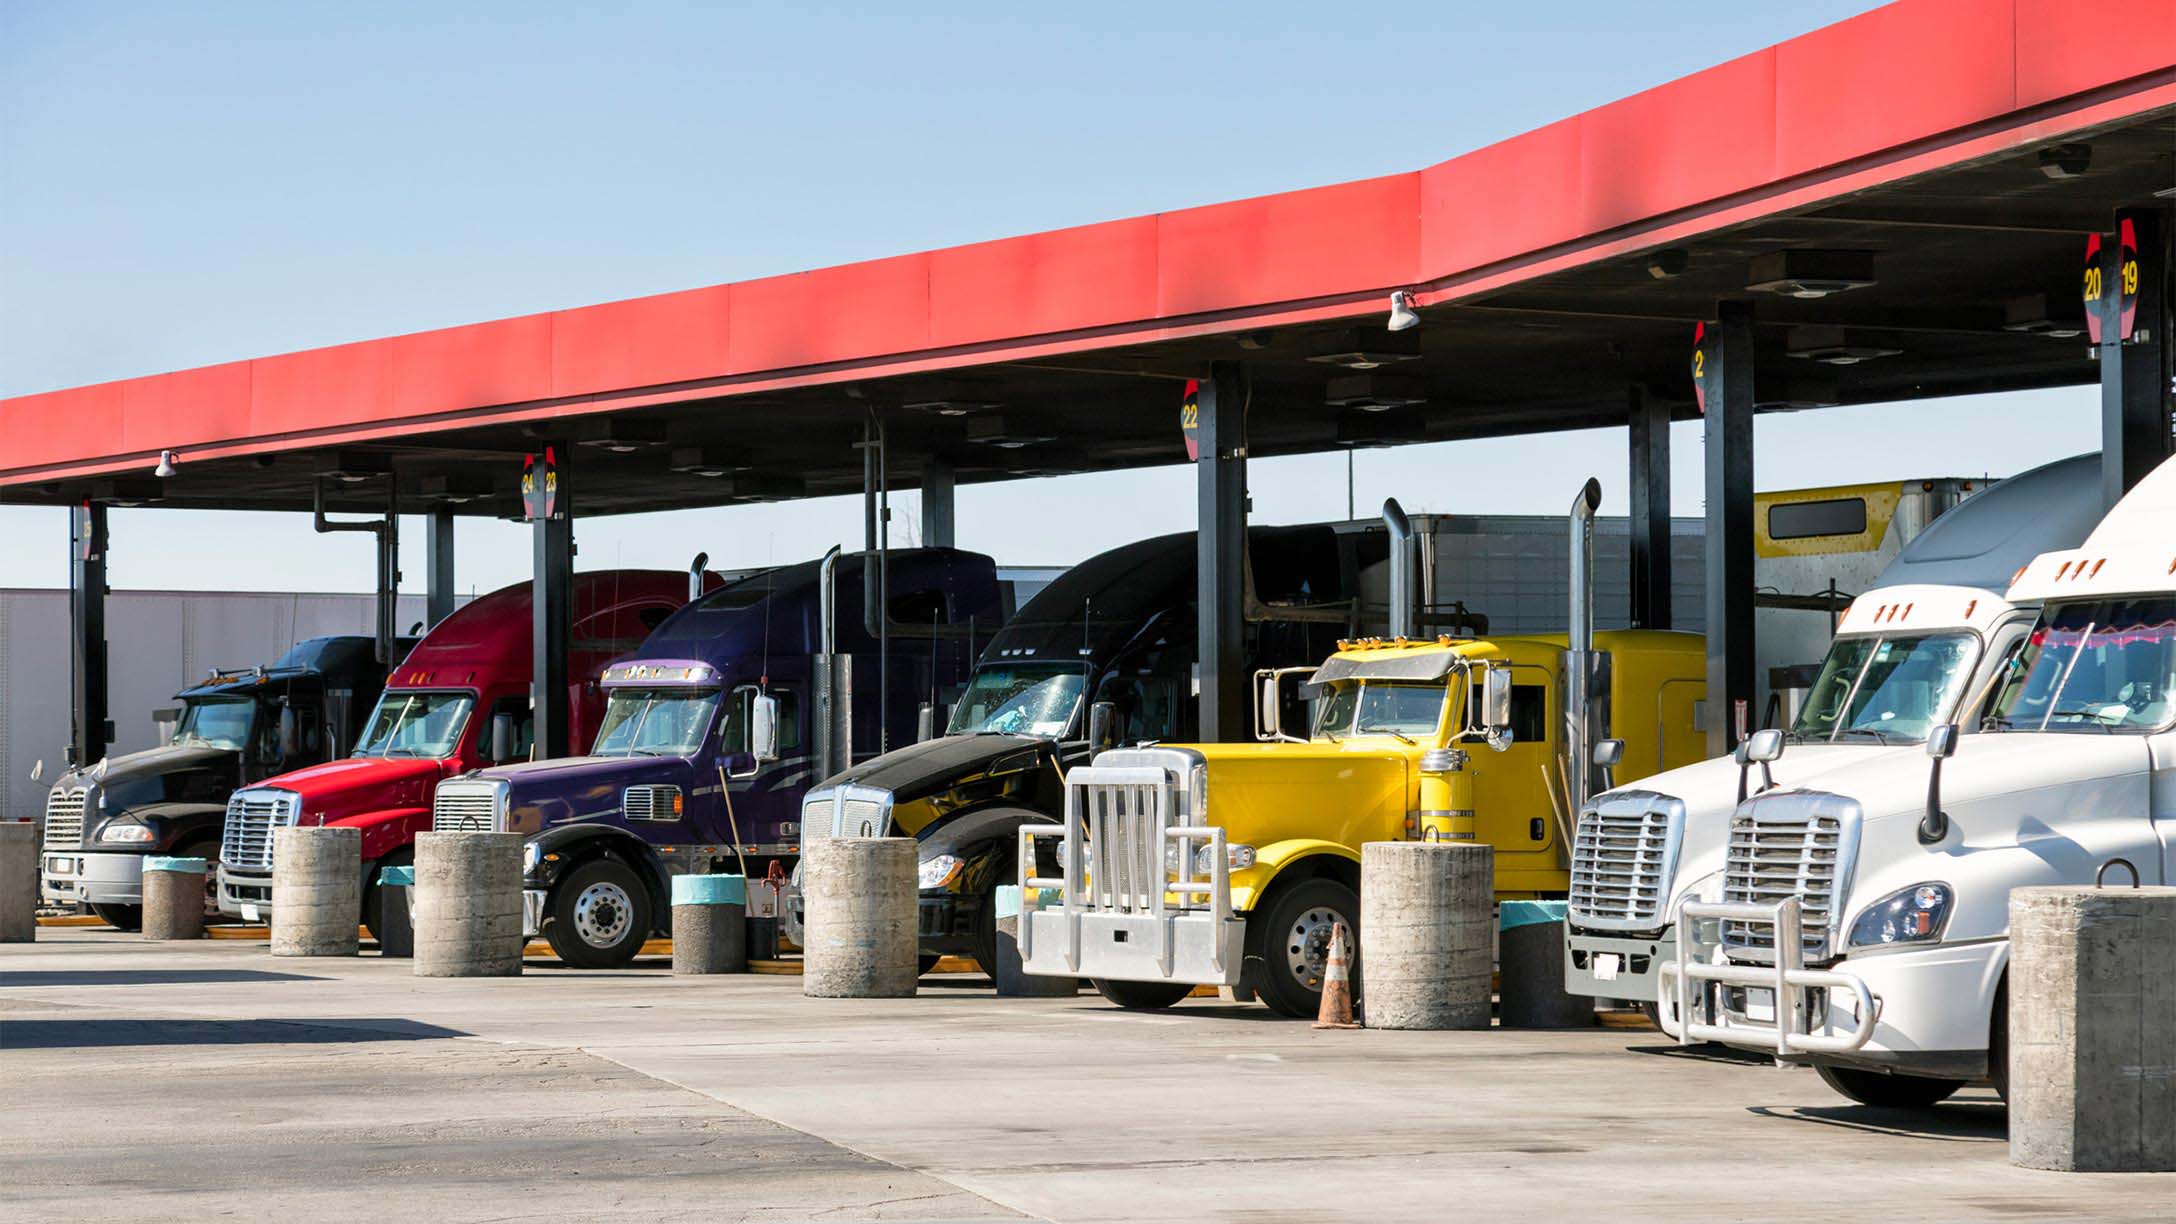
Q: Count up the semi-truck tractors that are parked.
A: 7